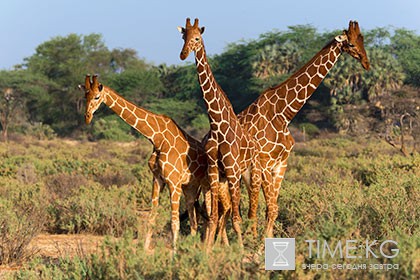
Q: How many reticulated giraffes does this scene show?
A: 3